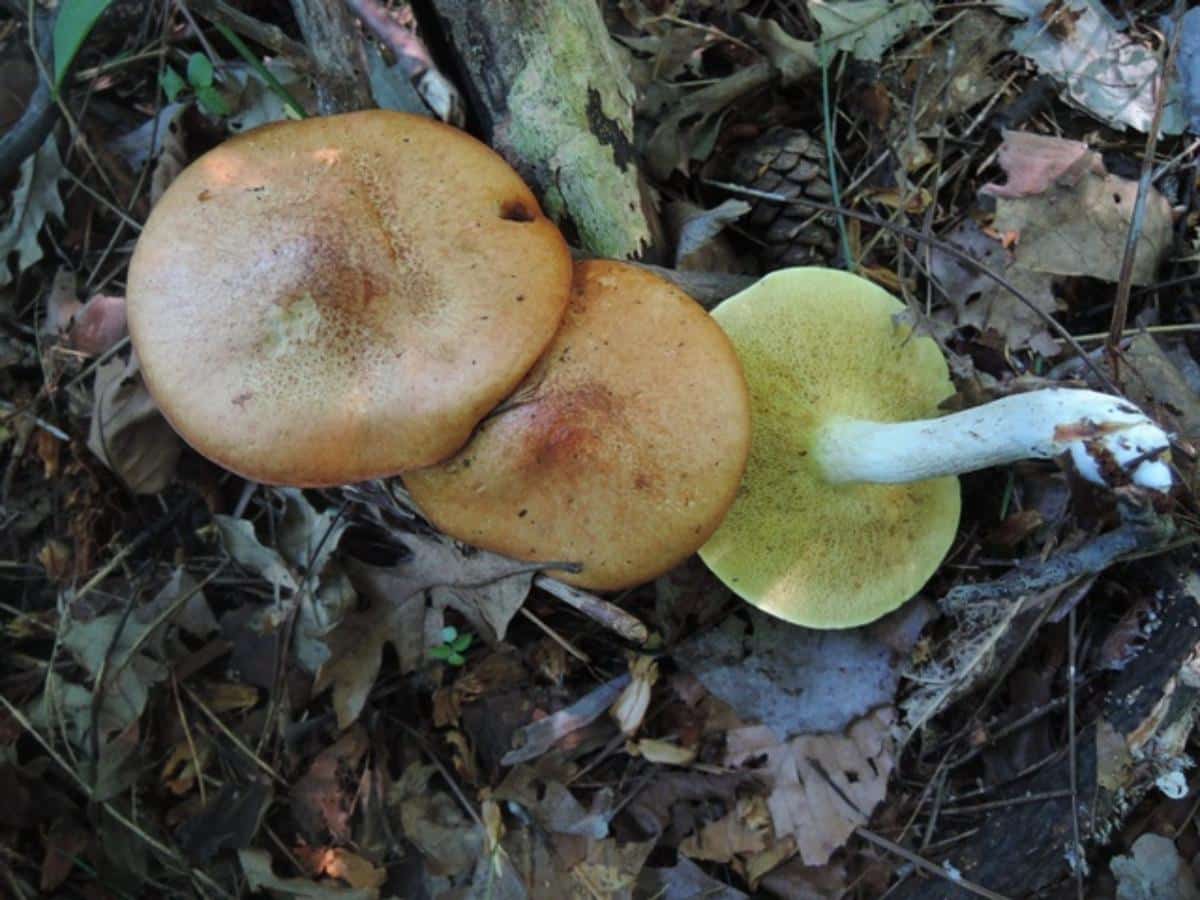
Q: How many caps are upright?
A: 2